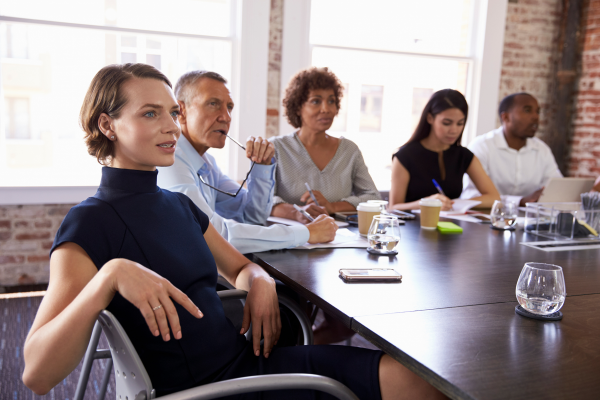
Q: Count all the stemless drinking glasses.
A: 3